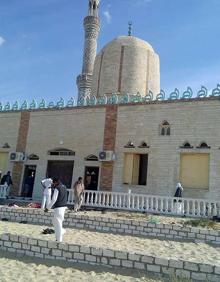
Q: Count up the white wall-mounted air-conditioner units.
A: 2